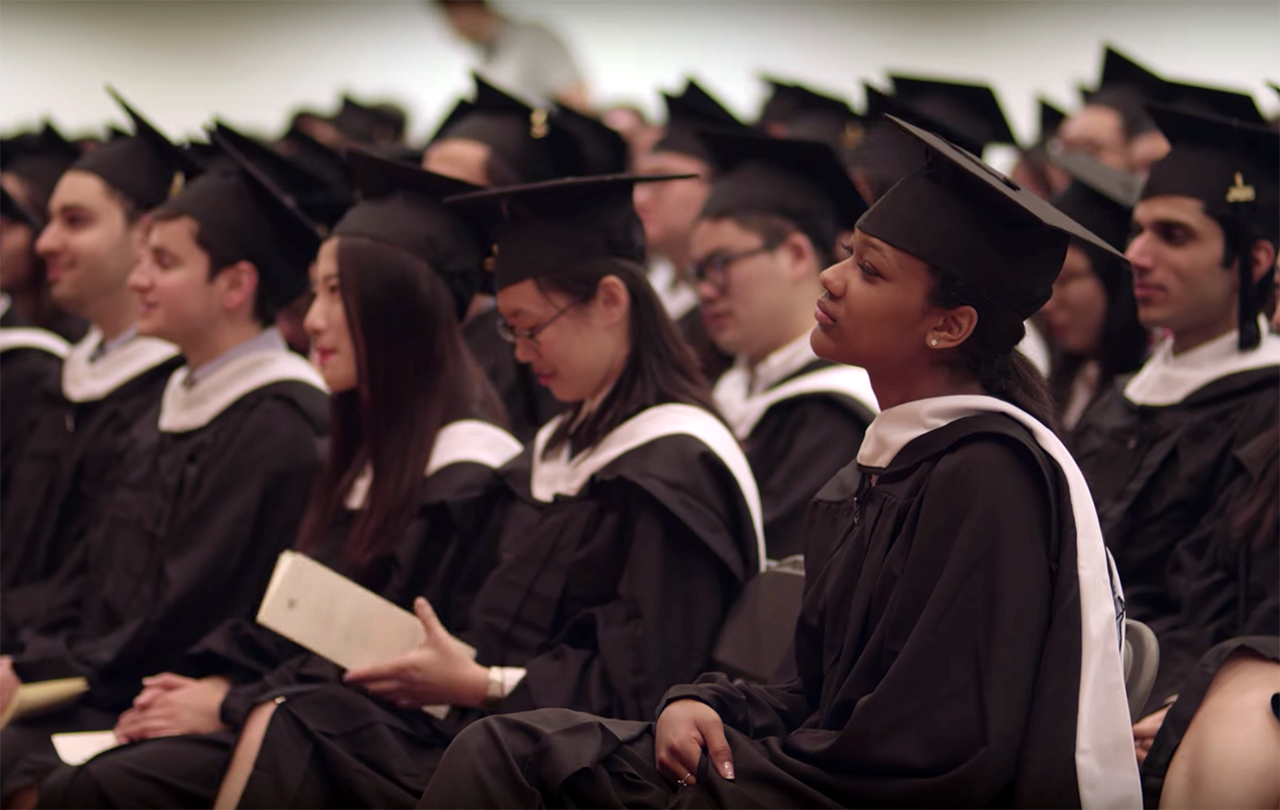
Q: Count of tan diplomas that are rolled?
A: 1